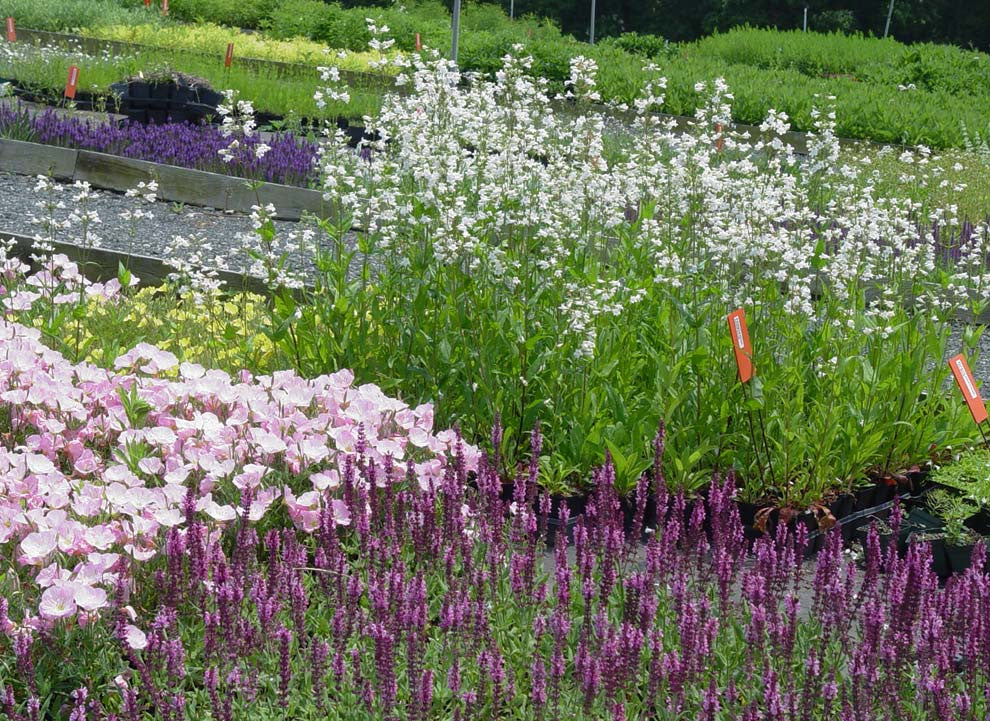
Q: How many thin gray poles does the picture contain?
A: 5